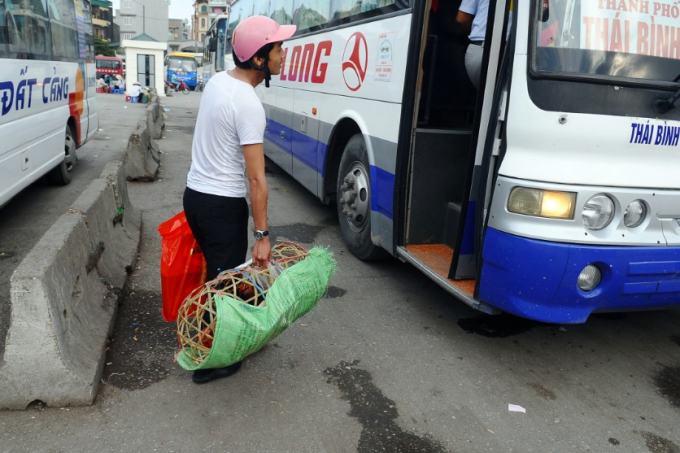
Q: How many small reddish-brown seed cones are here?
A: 0